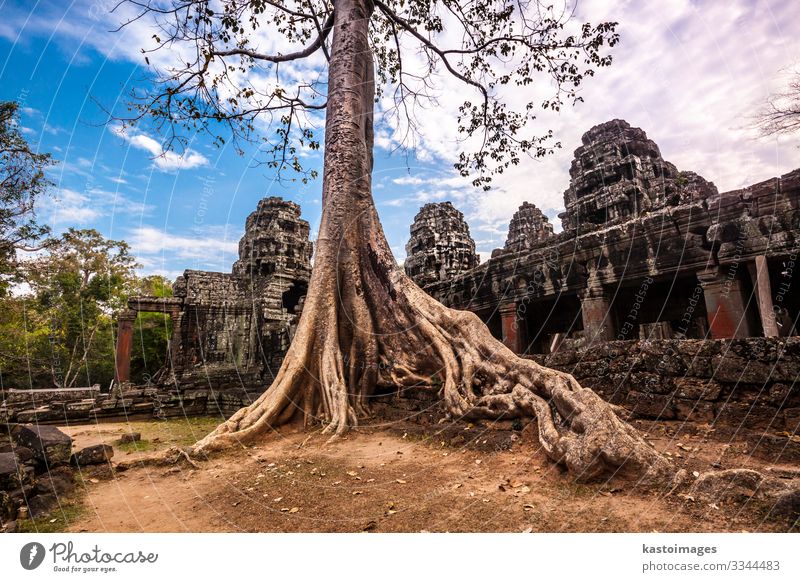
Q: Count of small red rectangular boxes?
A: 0